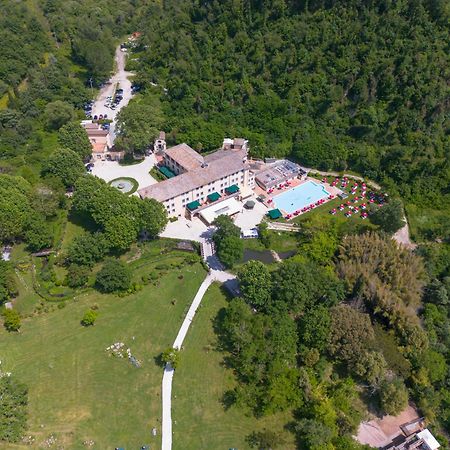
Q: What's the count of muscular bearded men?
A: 0